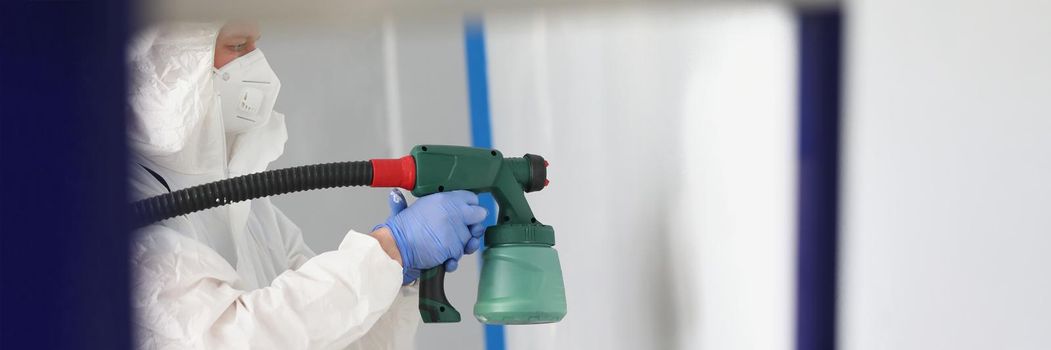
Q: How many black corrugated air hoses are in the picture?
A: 1